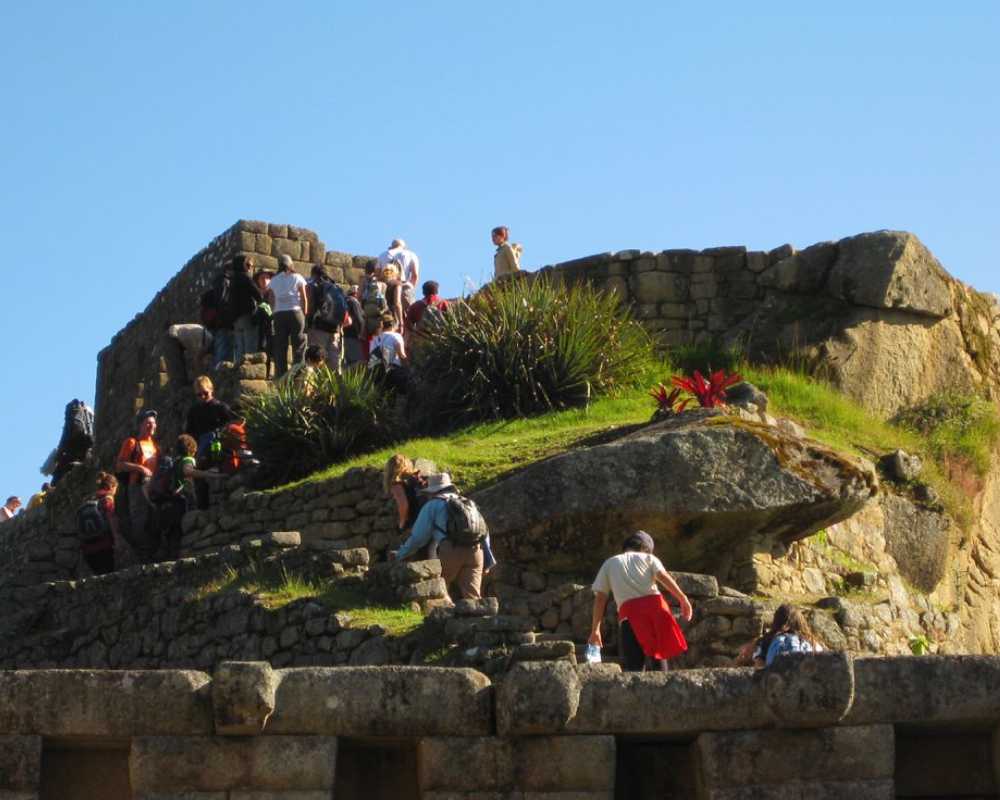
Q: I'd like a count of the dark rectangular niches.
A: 4